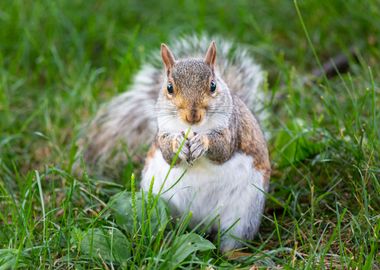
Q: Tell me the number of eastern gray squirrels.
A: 1